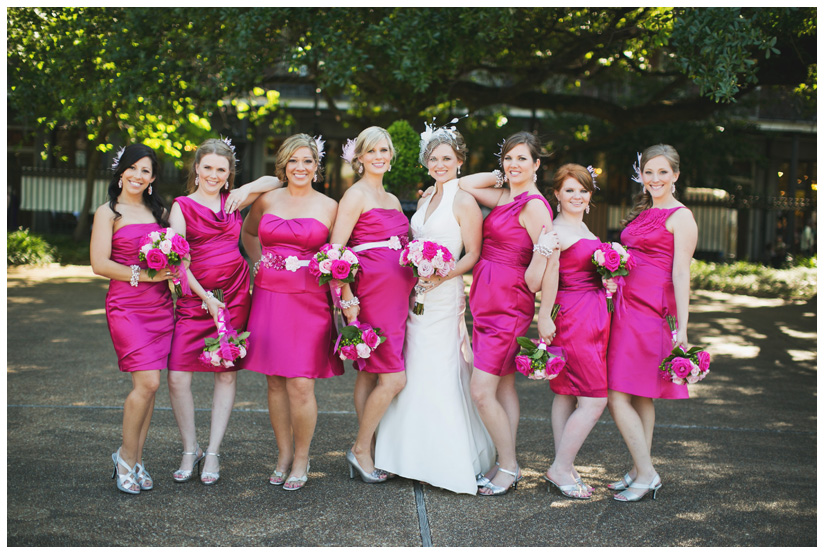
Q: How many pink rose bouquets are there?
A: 8